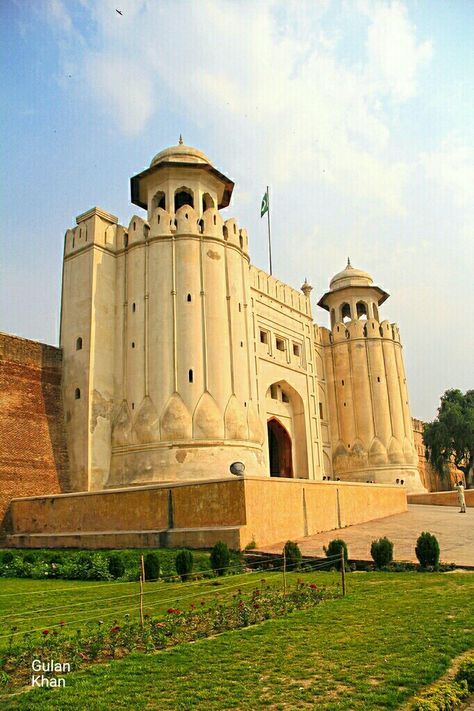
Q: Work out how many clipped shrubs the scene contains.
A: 8